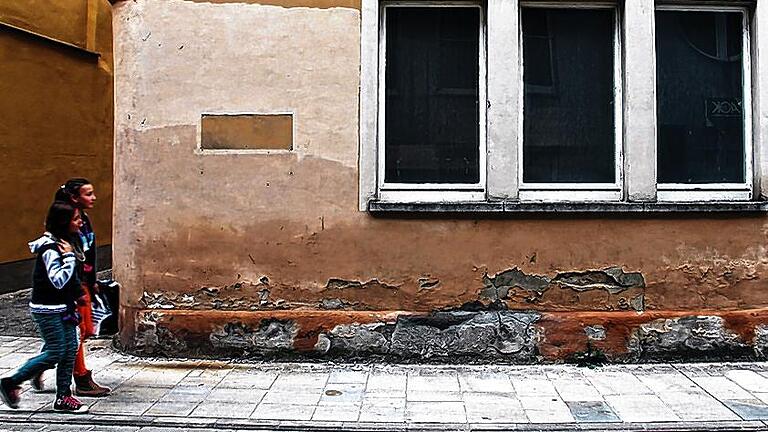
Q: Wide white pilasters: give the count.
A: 2